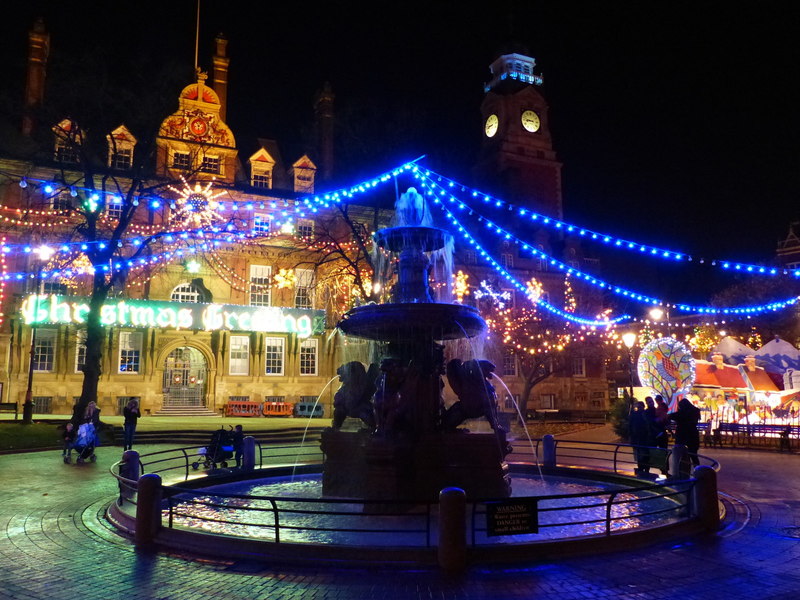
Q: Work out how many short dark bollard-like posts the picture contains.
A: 7